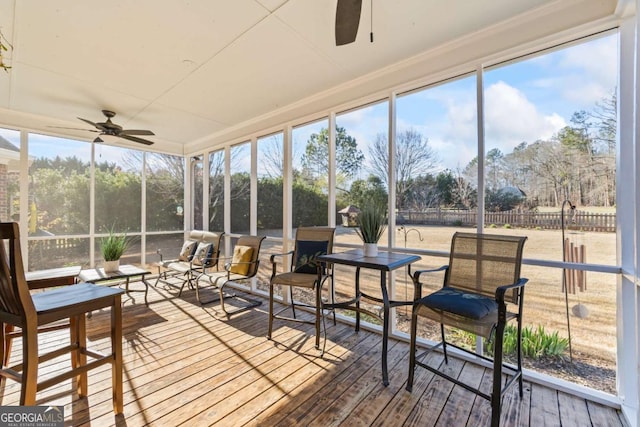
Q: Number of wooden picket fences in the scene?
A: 1